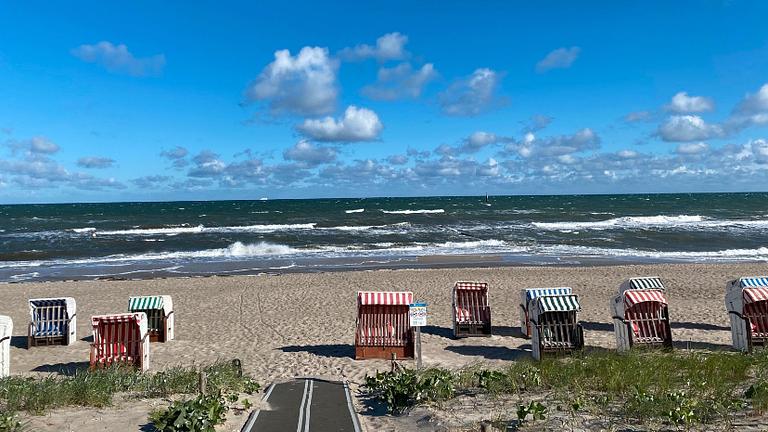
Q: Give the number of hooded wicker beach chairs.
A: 12